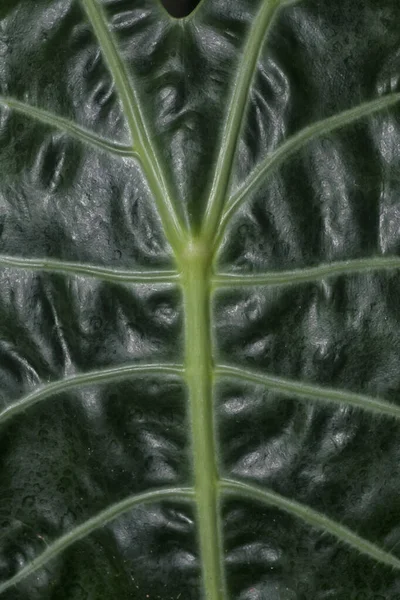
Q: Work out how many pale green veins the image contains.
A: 11